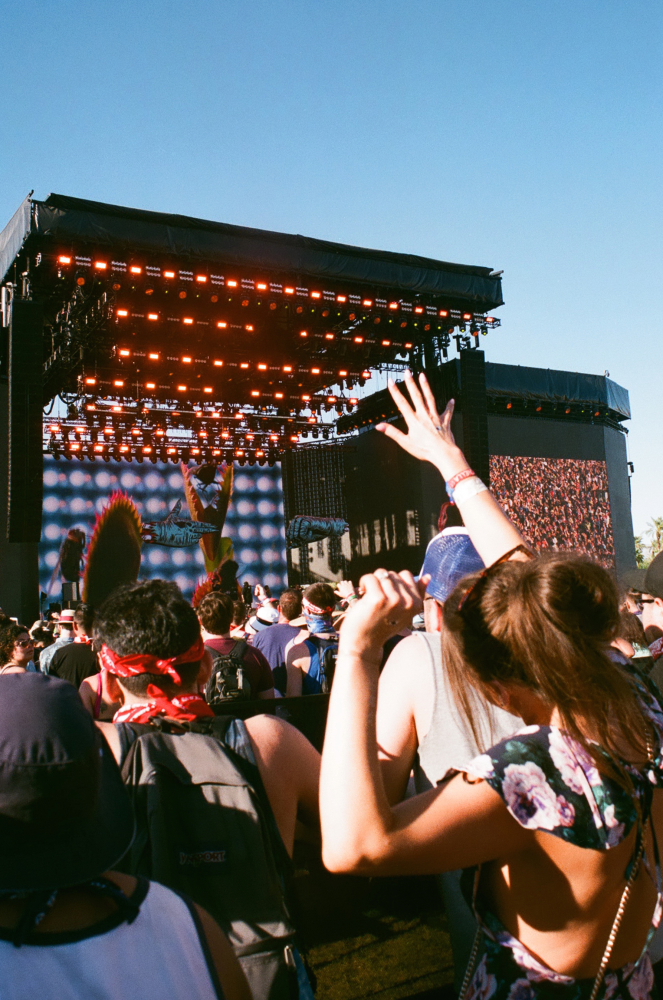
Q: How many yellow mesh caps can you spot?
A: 0